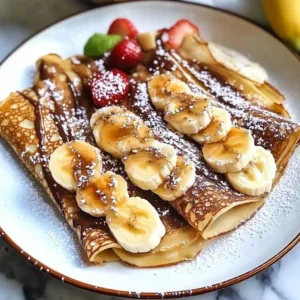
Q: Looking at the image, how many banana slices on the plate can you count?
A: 12